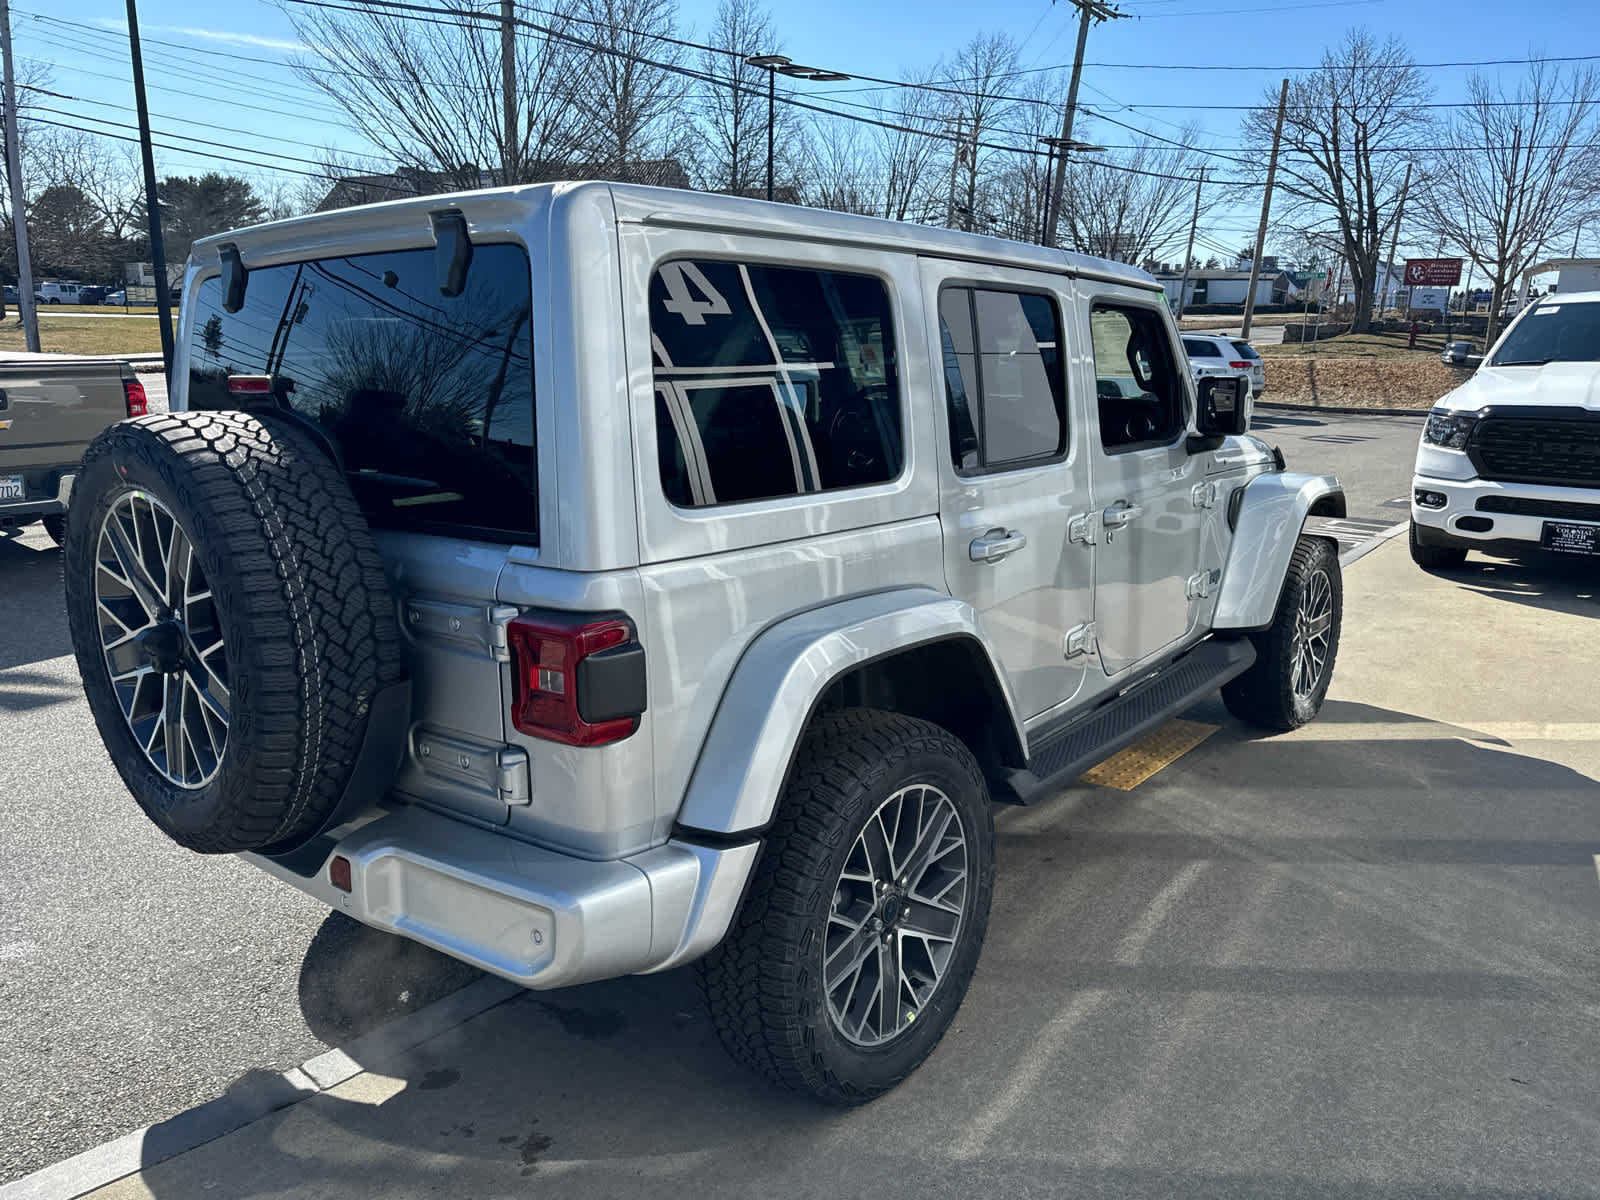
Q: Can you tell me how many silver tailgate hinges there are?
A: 2